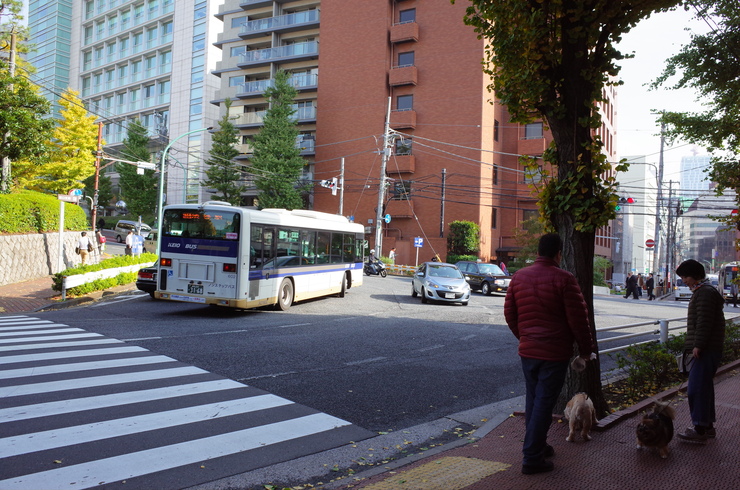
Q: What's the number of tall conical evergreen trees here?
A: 3